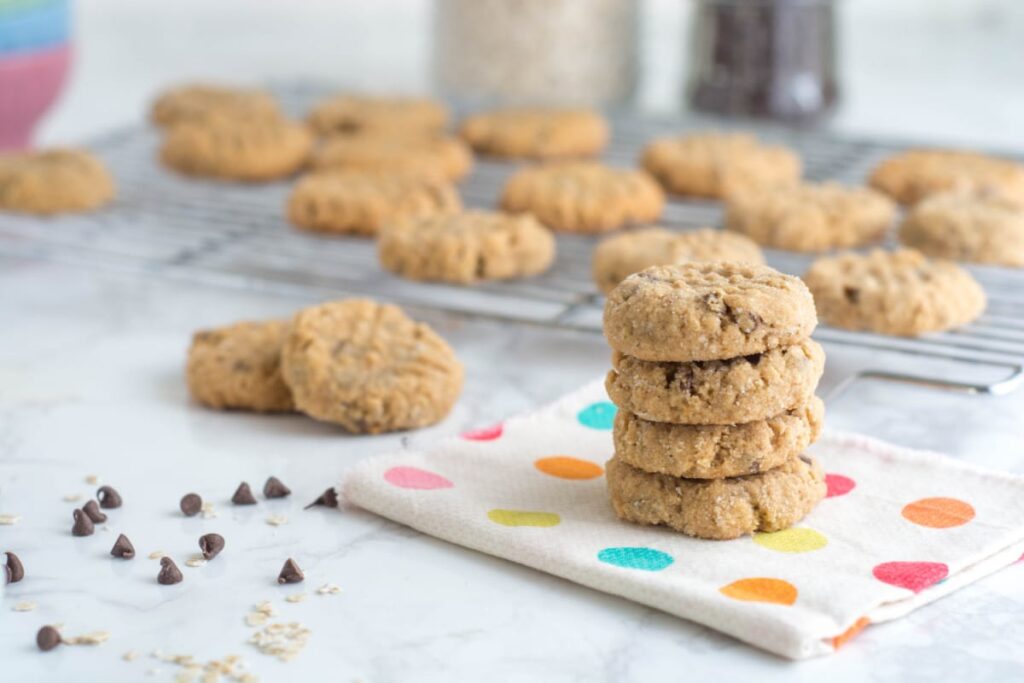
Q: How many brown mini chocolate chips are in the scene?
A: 13